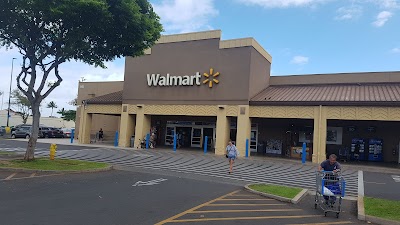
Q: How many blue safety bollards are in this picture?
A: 7